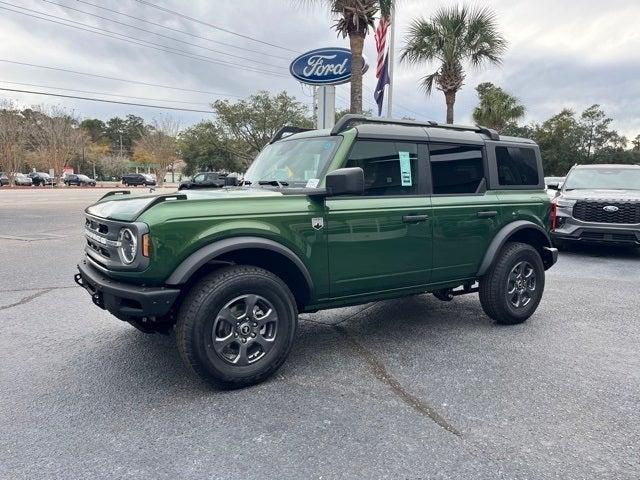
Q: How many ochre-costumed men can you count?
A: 0